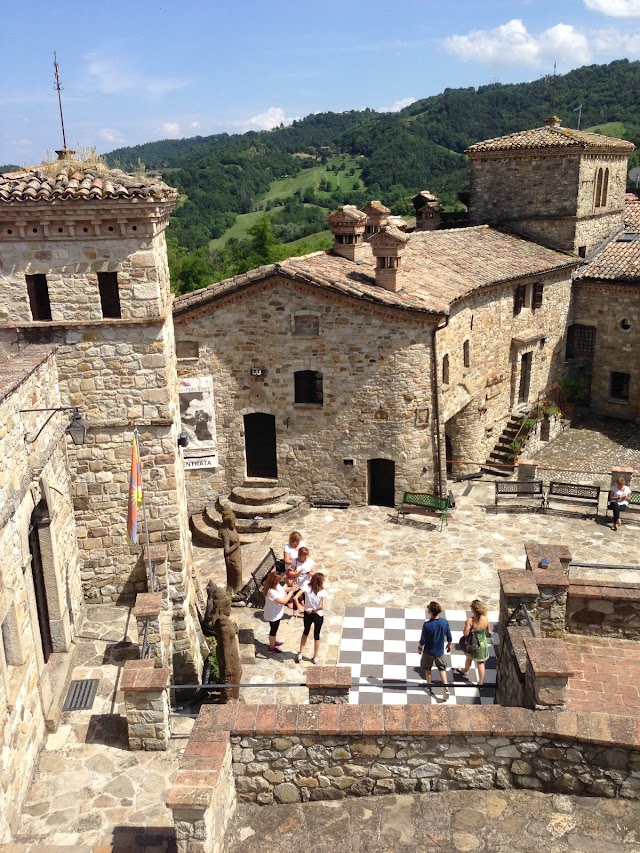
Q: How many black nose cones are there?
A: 0